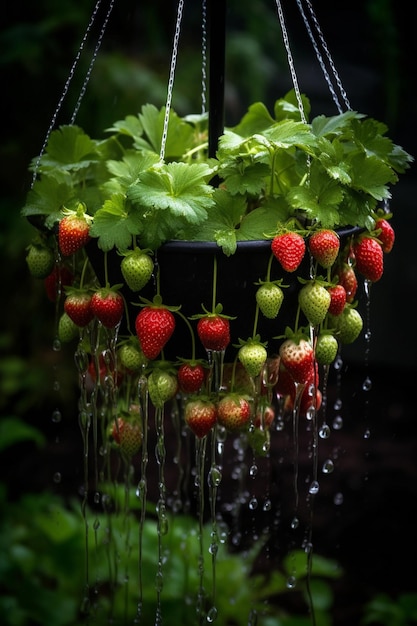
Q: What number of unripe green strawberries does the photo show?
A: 10